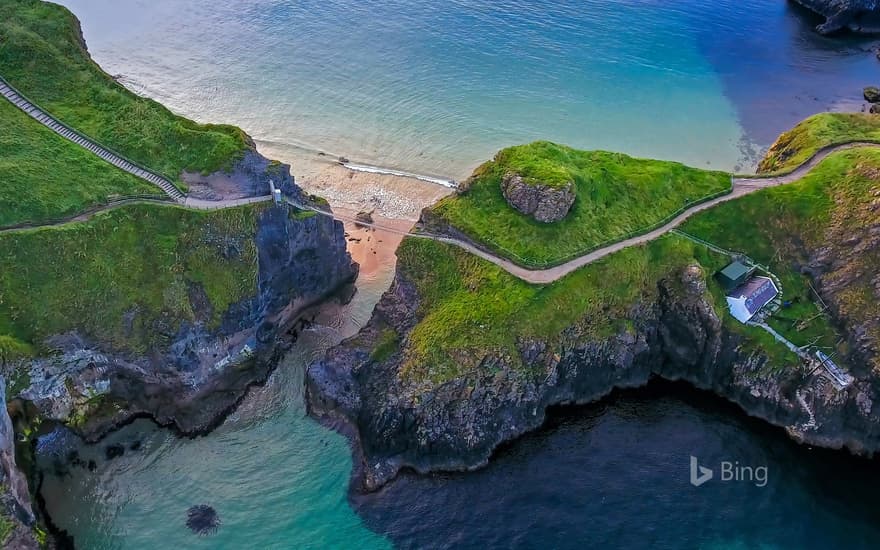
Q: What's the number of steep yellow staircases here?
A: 0